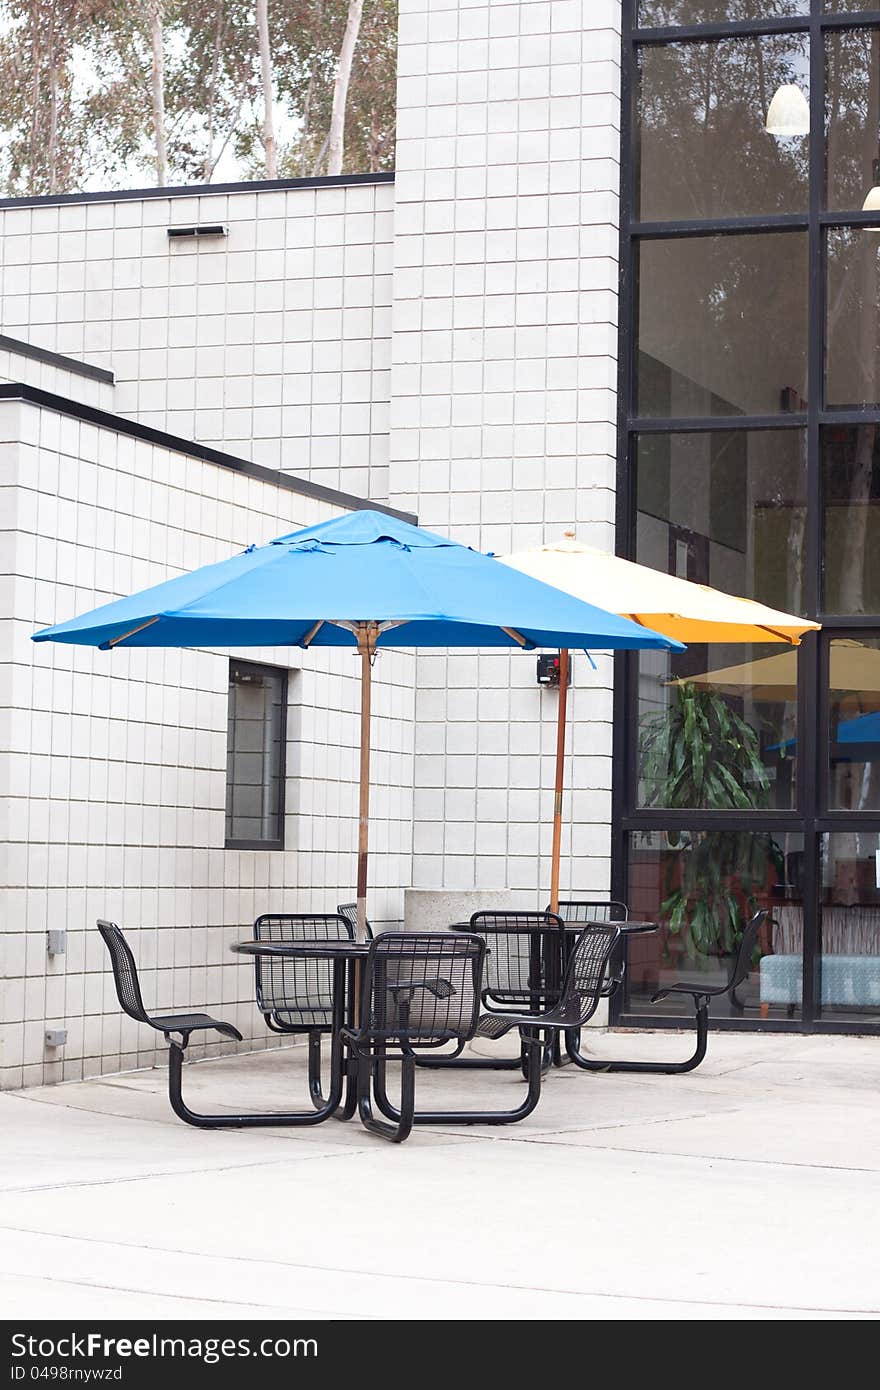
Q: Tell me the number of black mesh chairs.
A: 8